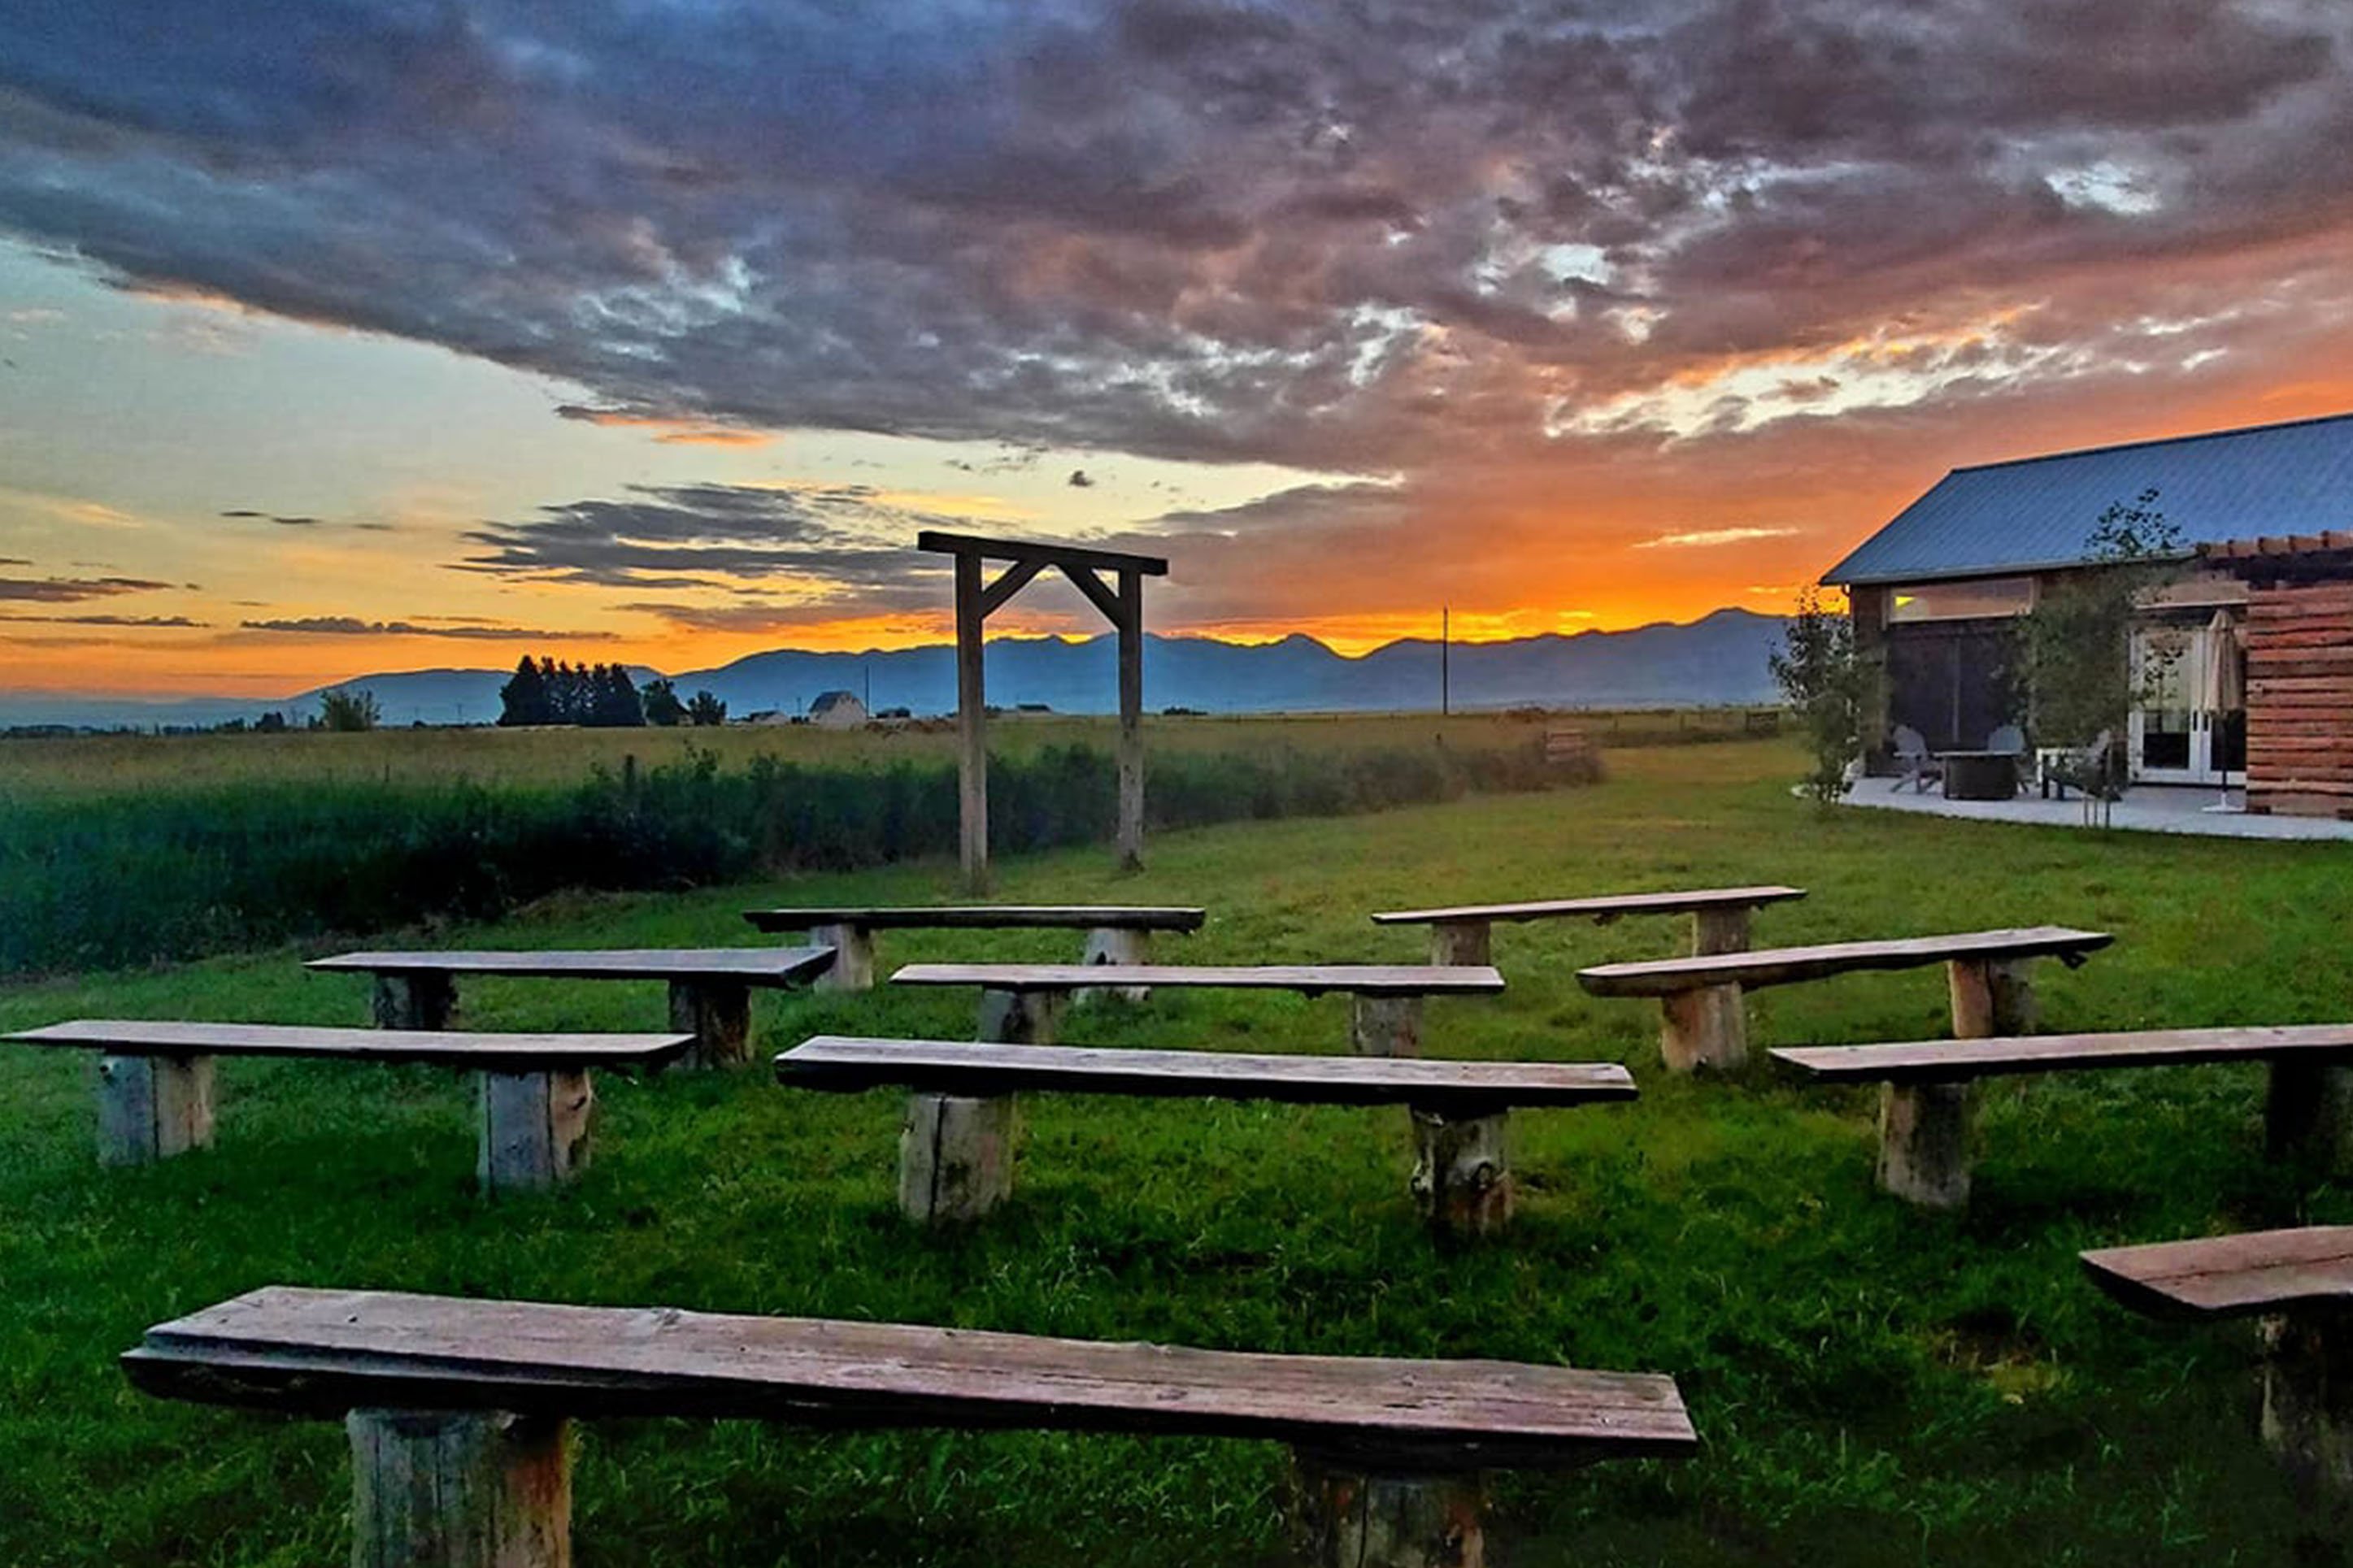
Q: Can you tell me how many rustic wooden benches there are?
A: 10